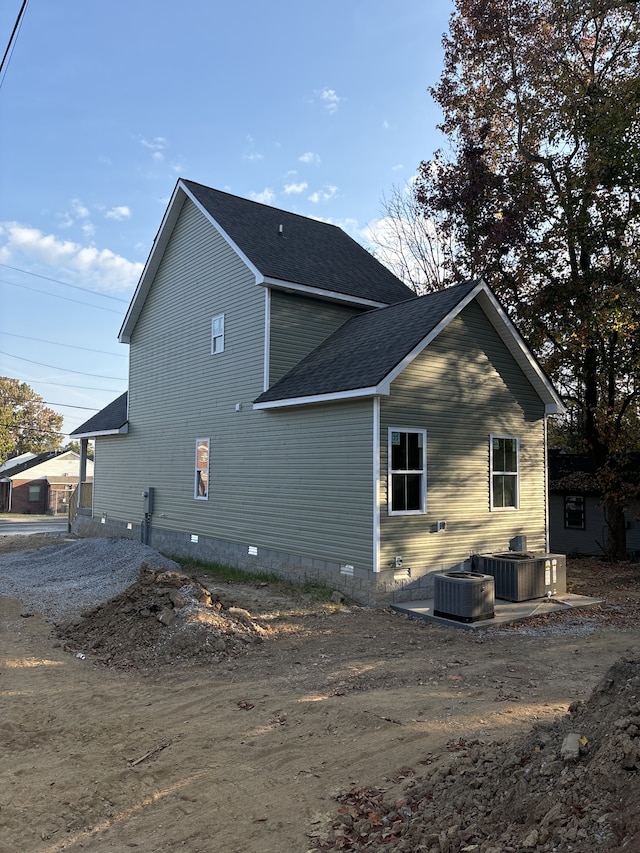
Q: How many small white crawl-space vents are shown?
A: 6